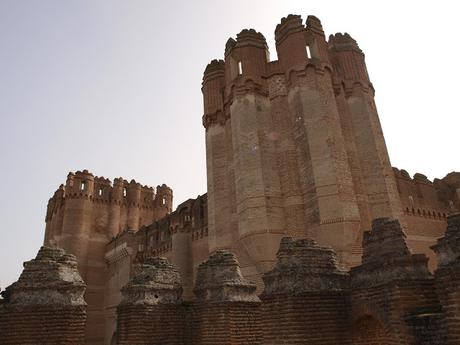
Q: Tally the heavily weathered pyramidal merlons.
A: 6